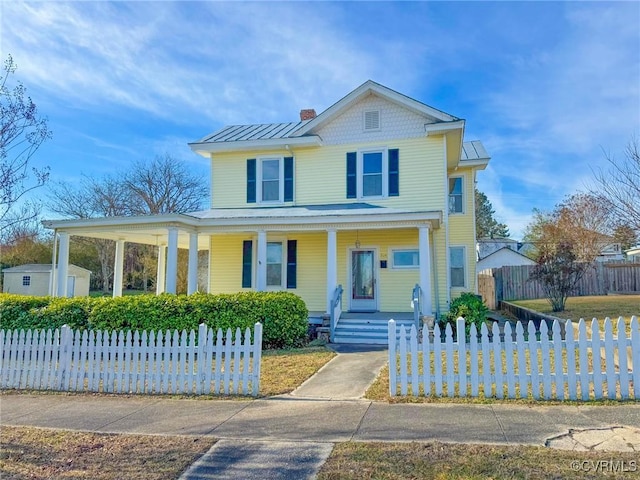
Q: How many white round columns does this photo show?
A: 8